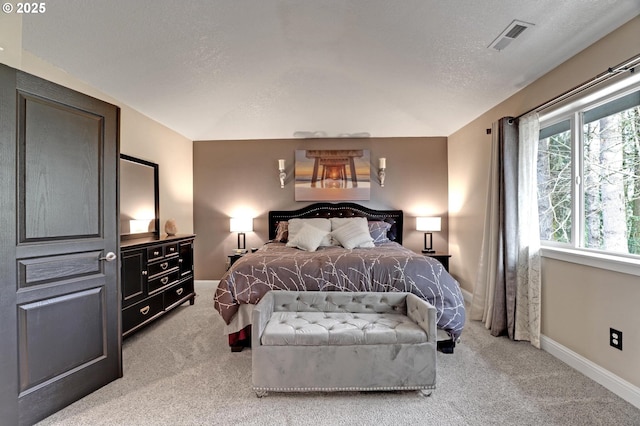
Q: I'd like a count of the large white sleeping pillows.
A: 2